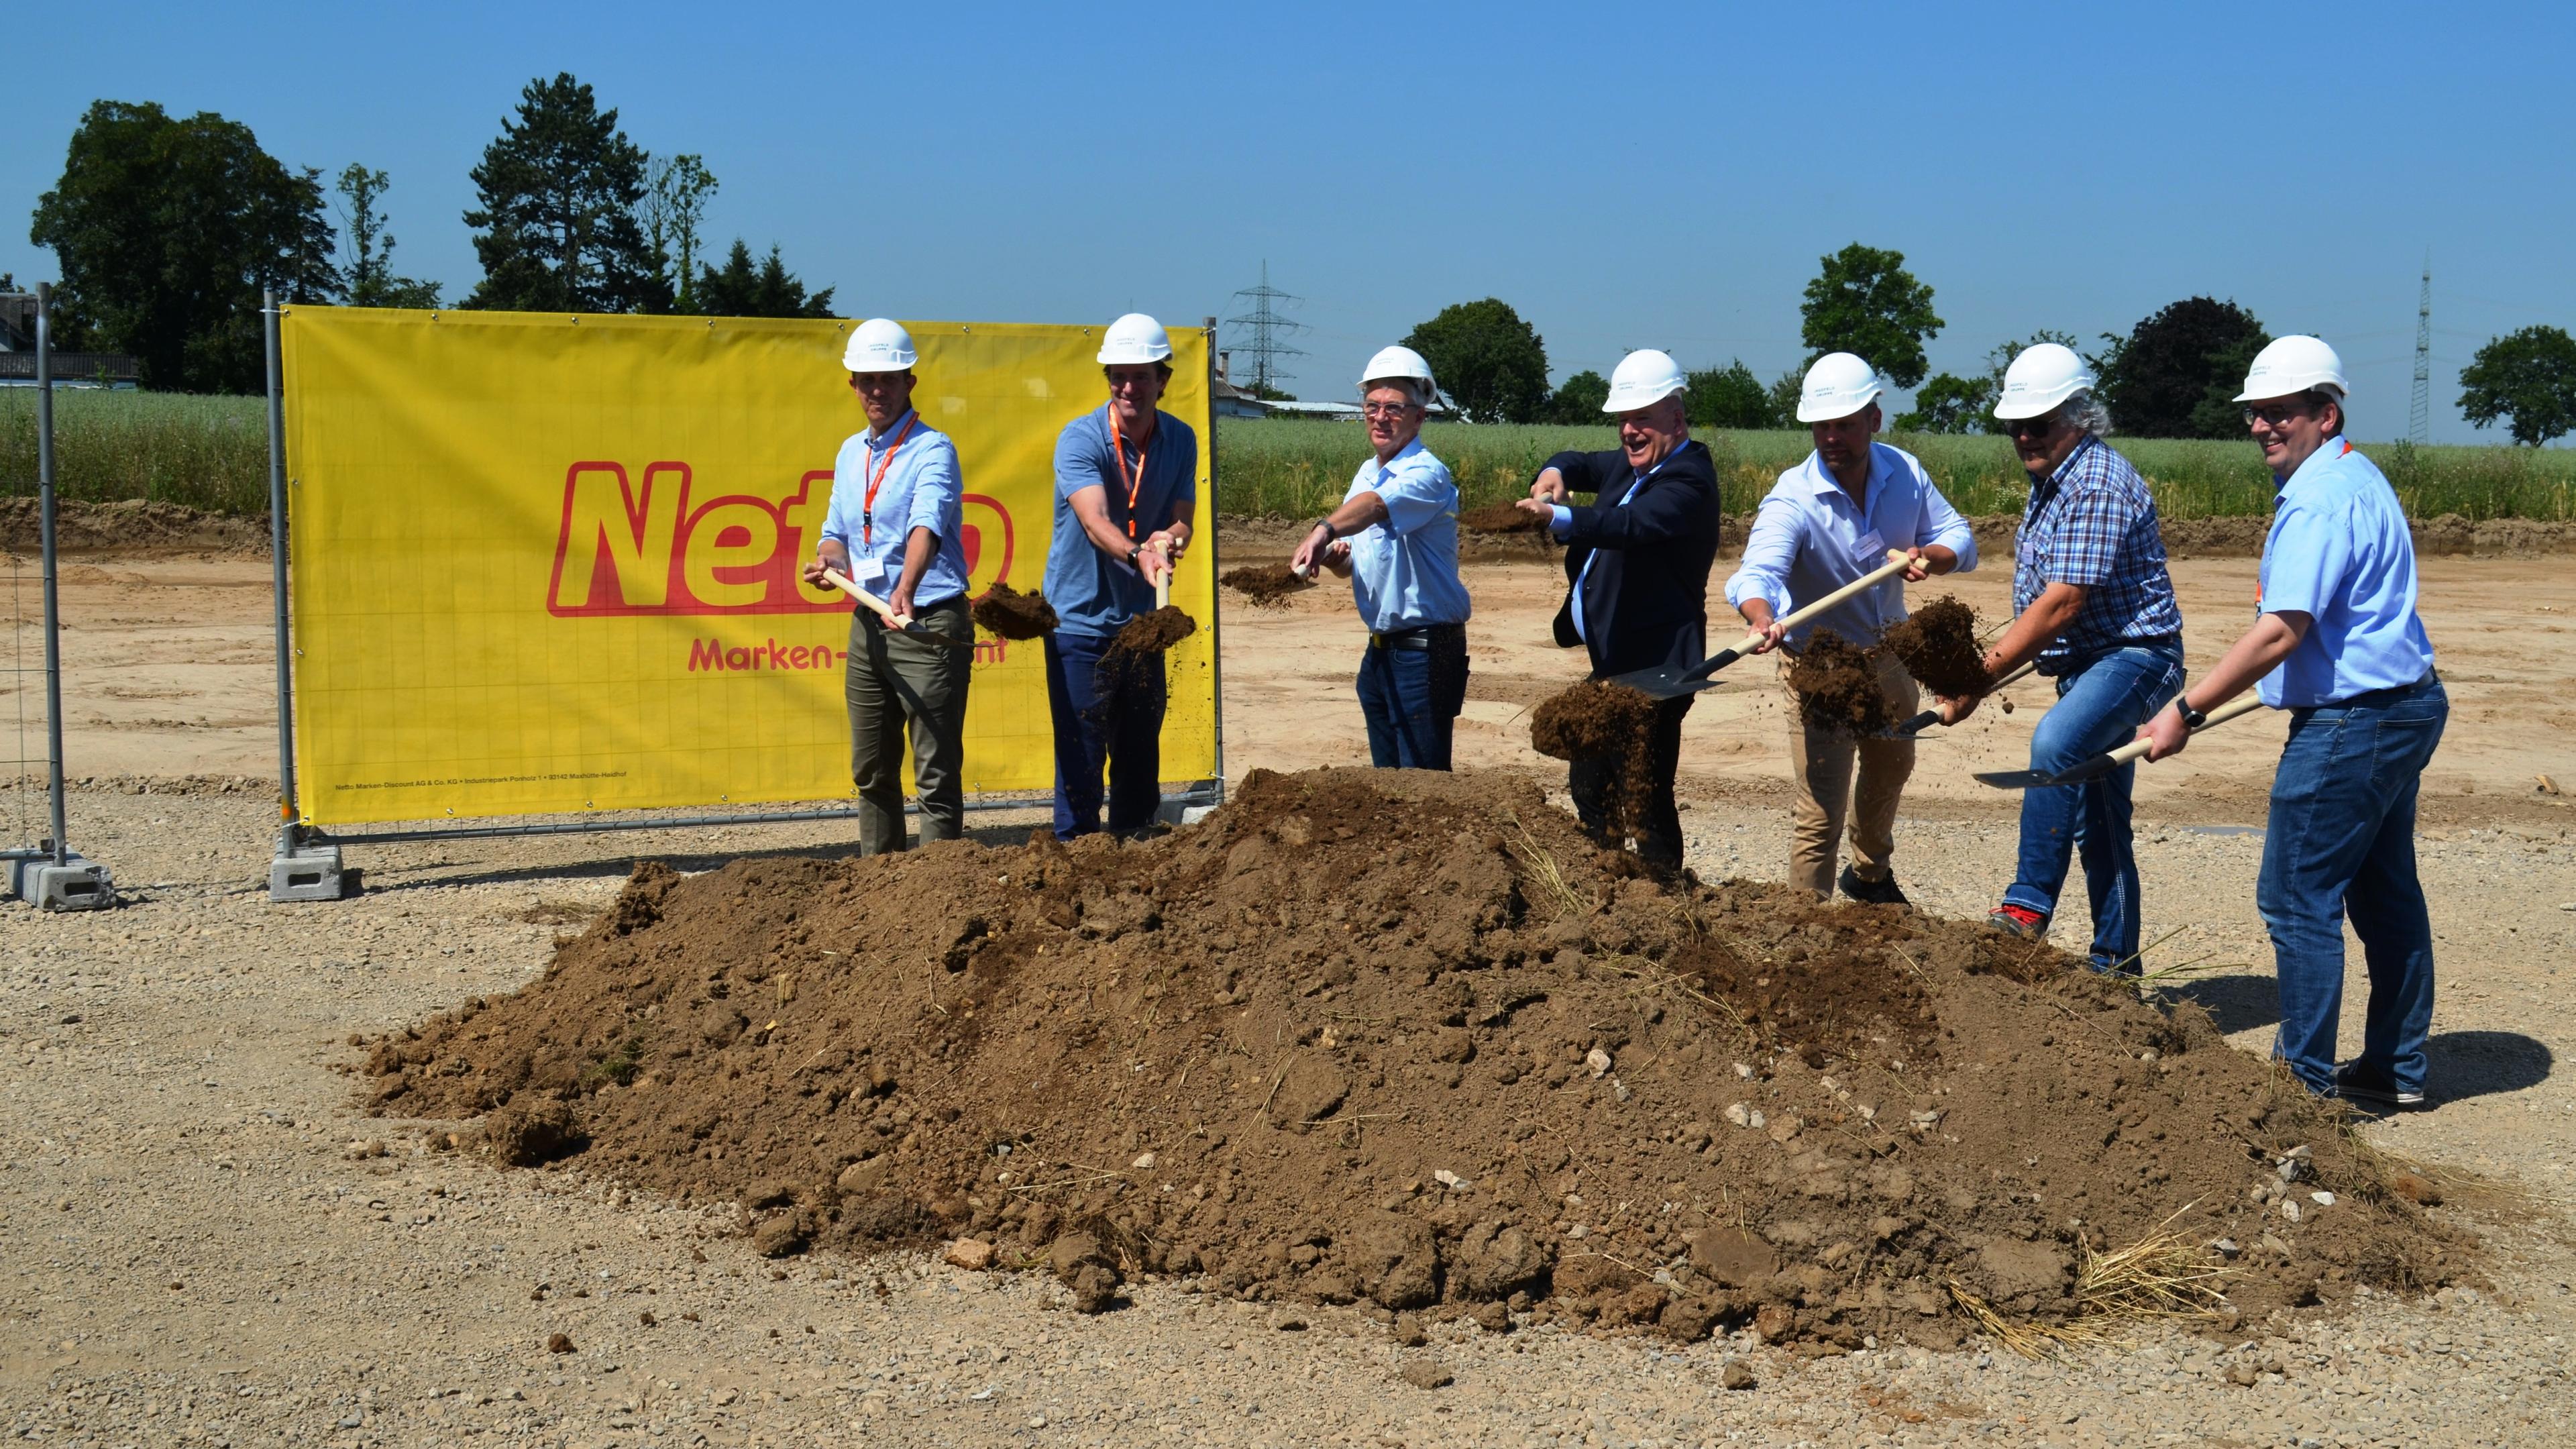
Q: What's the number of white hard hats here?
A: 7